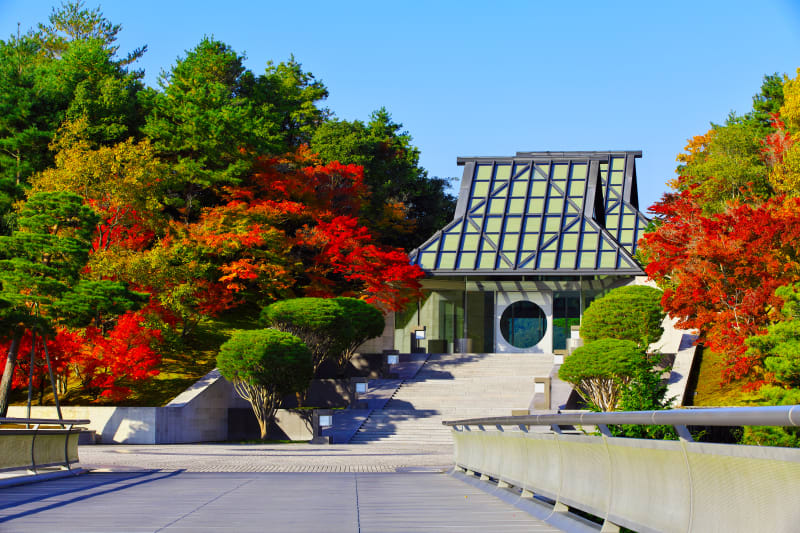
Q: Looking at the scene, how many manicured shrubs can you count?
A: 5